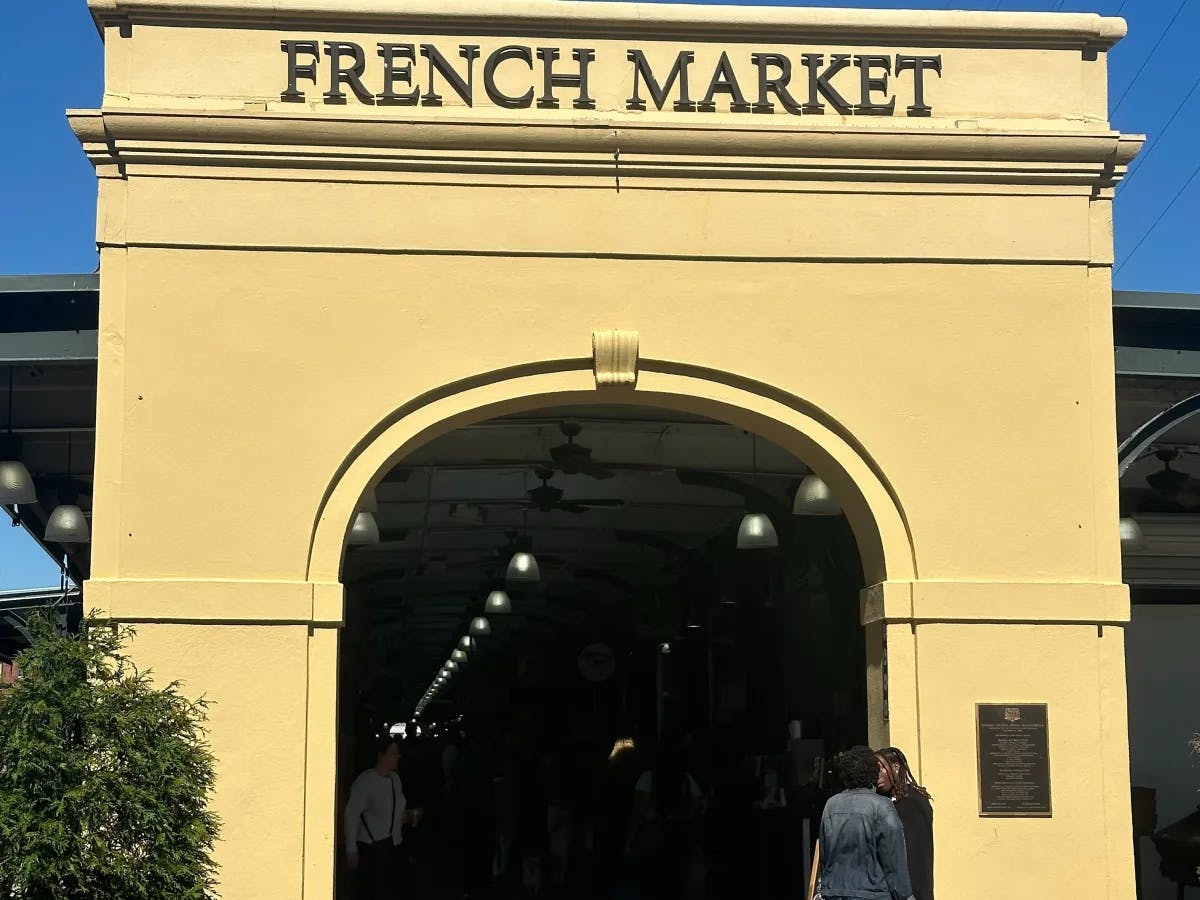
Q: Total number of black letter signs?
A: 12